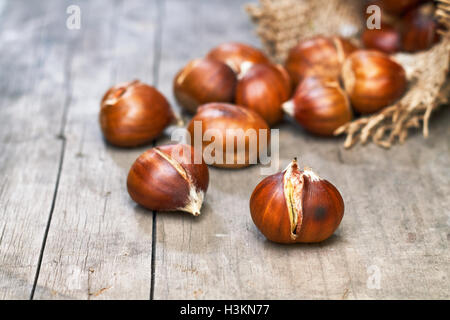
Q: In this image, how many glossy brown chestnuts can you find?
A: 13